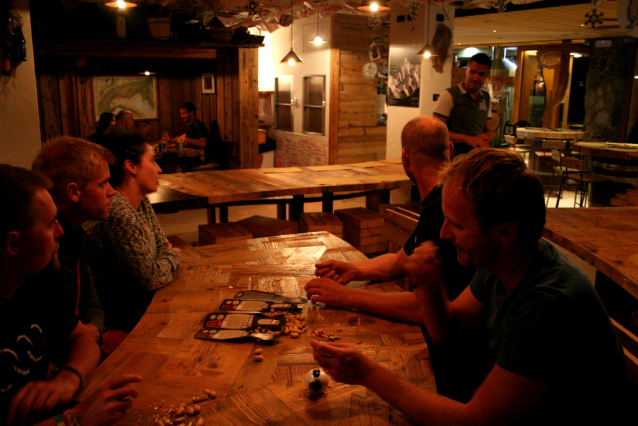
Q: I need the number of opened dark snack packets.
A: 4